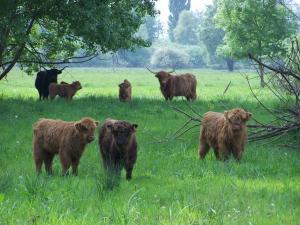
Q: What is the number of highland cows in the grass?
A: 7